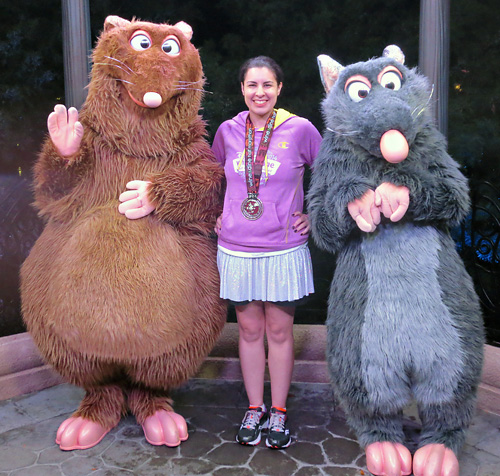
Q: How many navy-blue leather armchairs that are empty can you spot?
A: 0